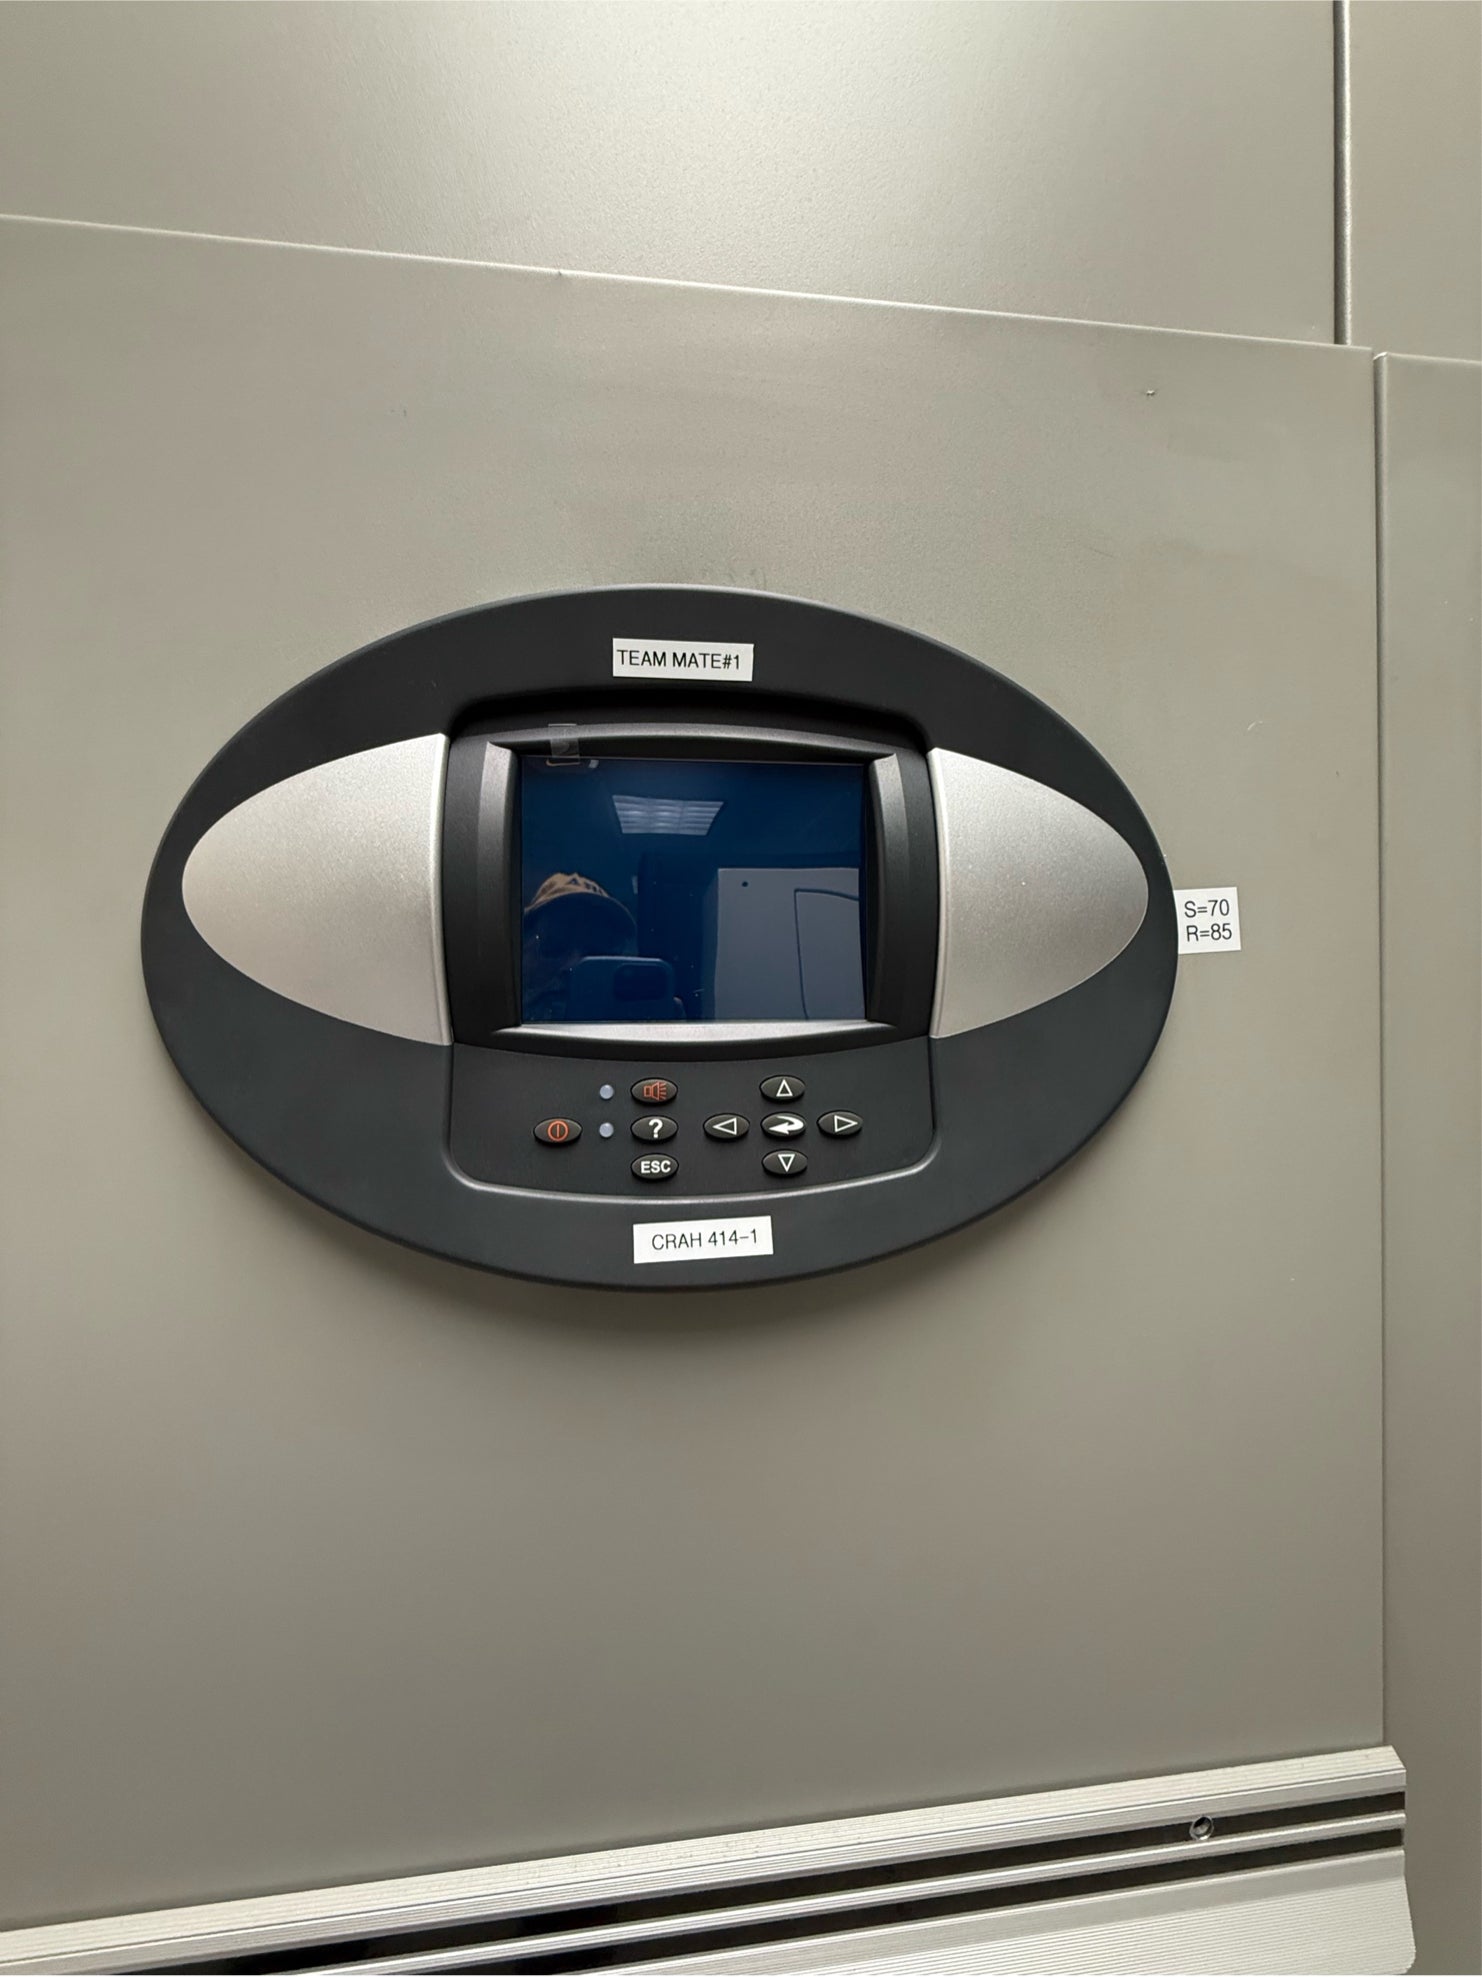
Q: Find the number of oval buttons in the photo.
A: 9